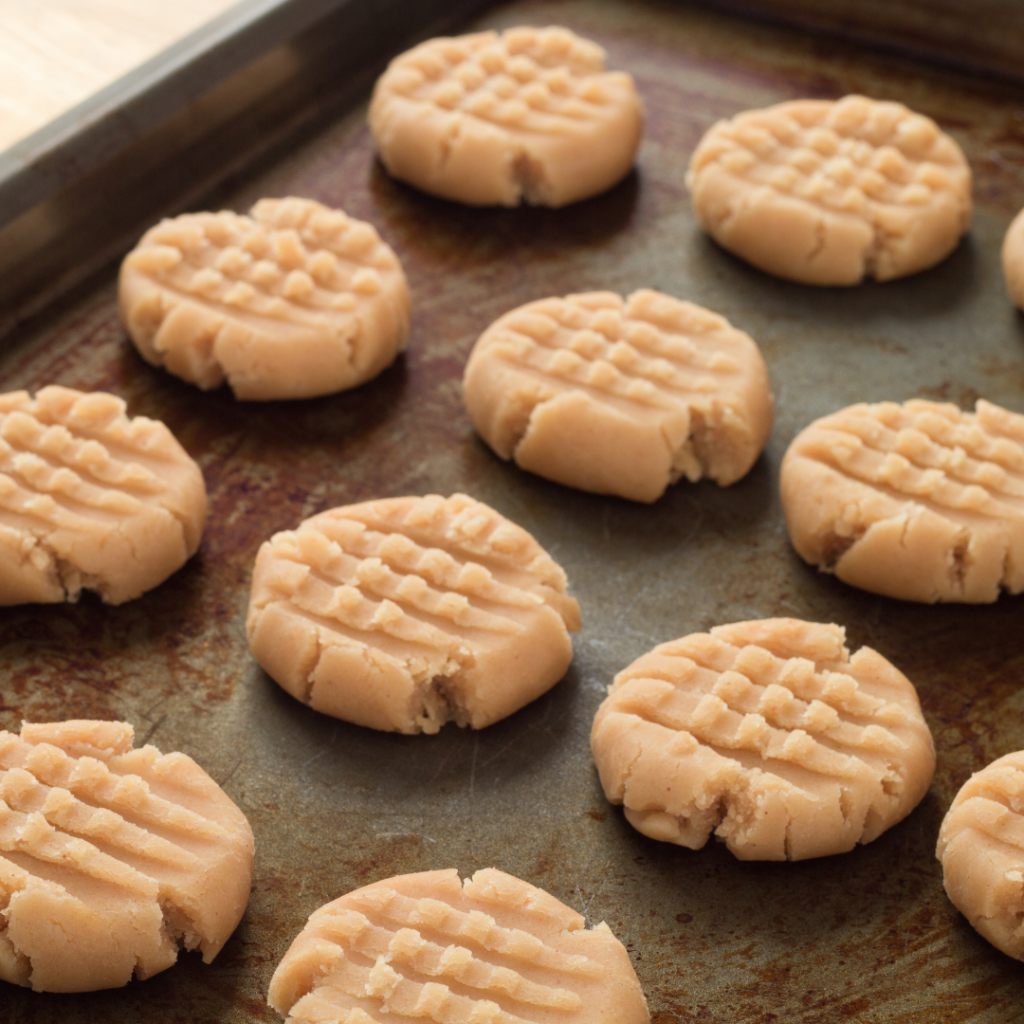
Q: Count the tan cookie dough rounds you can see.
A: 12